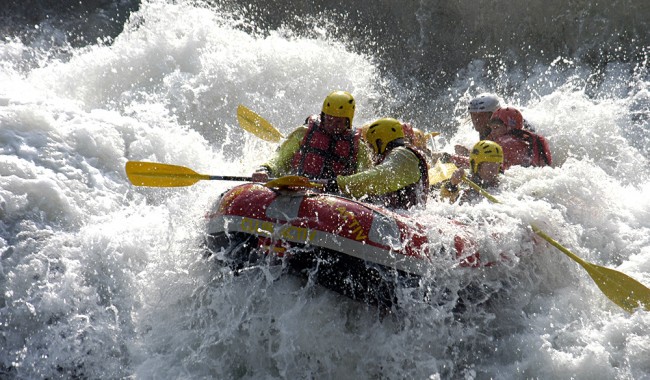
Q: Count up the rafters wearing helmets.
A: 5